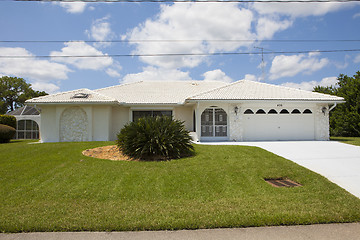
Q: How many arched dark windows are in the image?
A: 6